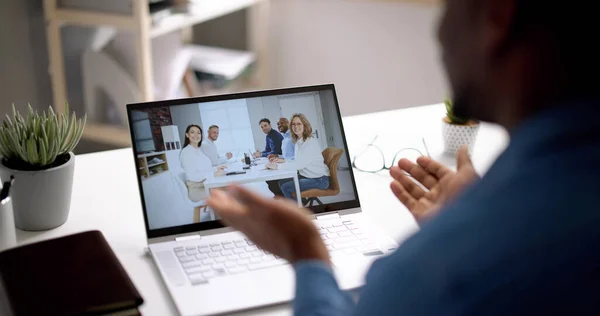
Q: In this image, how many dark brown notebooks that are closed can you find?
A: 1